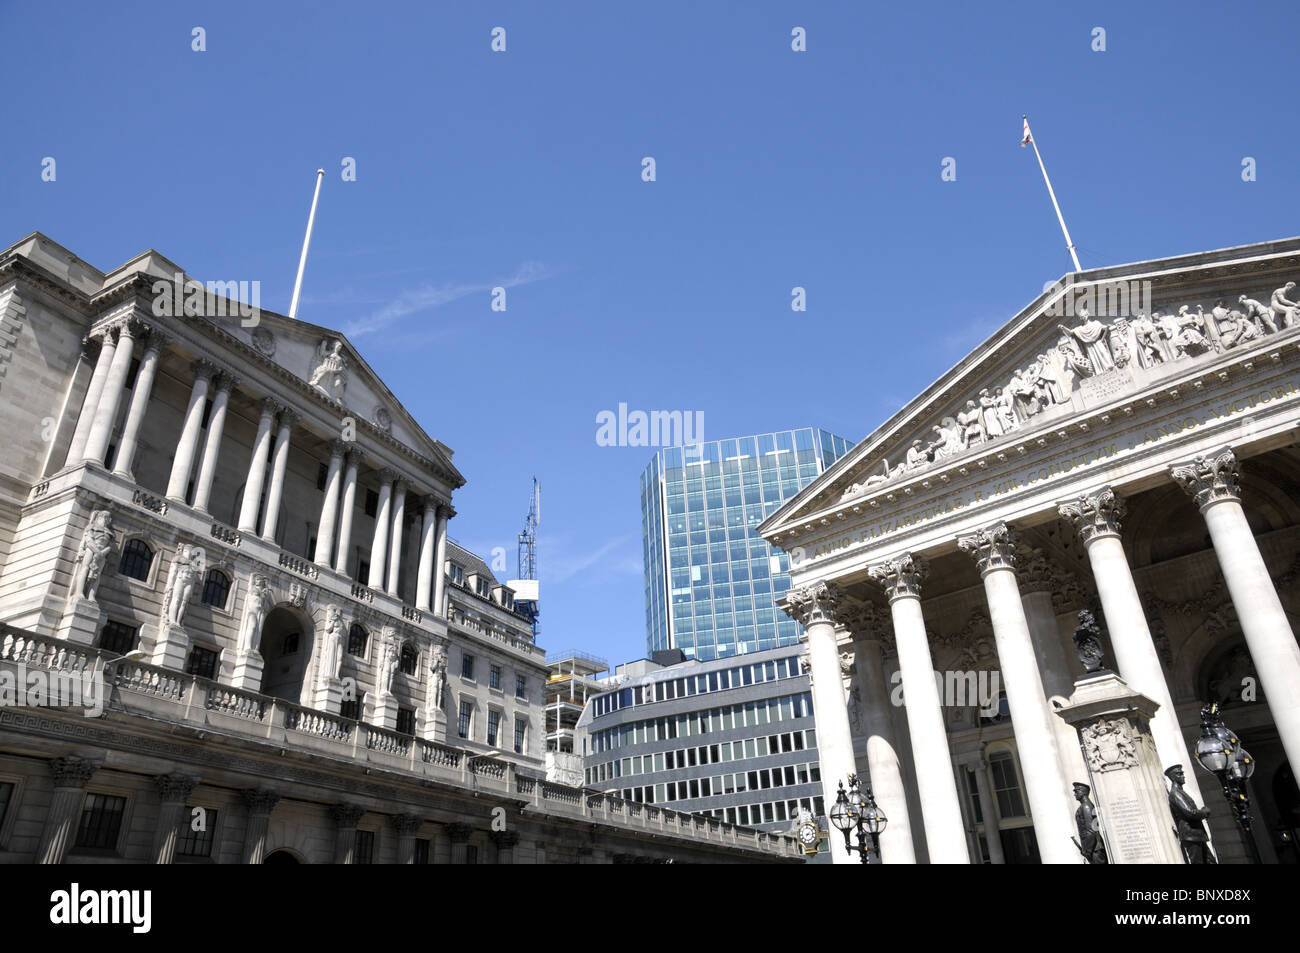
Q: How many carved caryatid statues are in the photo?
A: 6